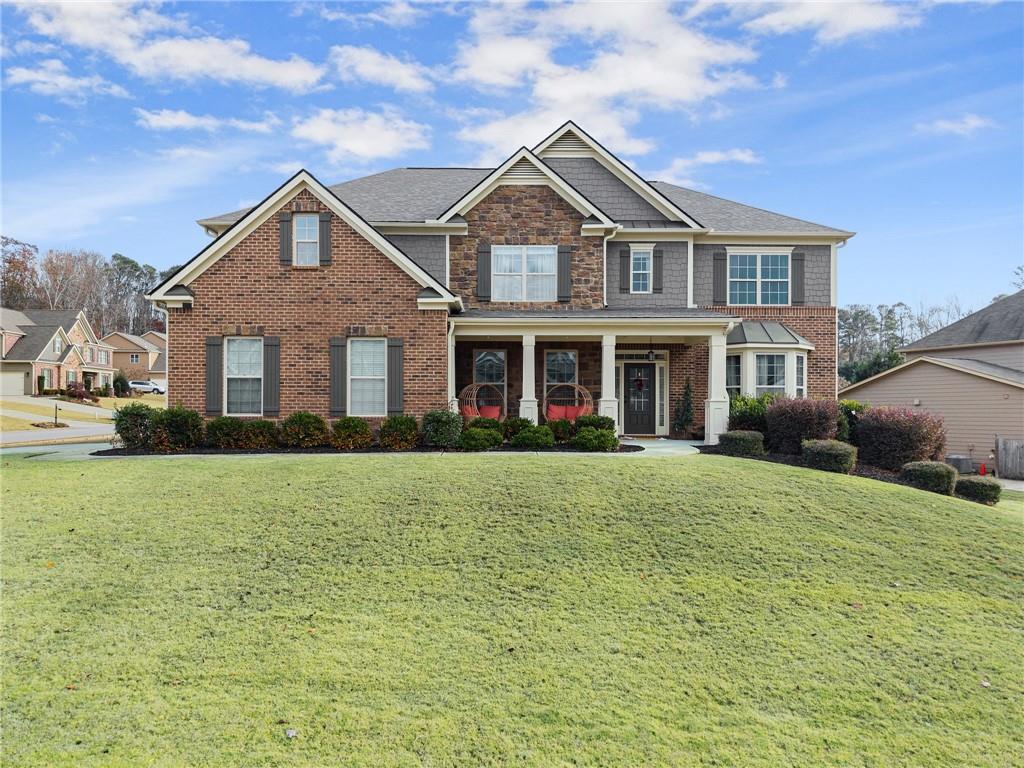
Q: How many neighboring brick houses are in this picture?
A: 1